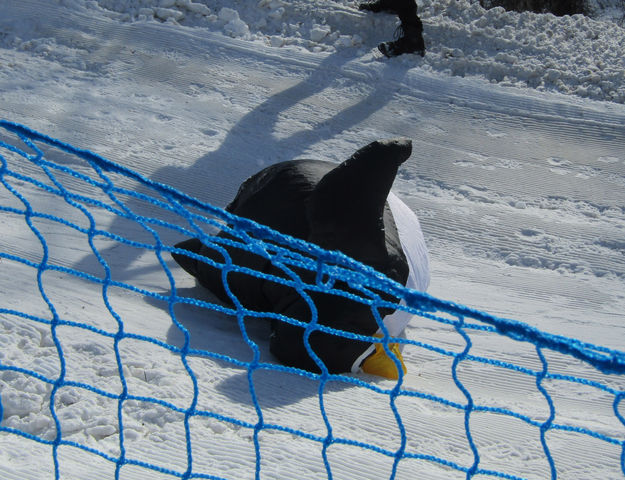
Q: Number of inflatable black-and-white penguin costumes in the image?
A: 1